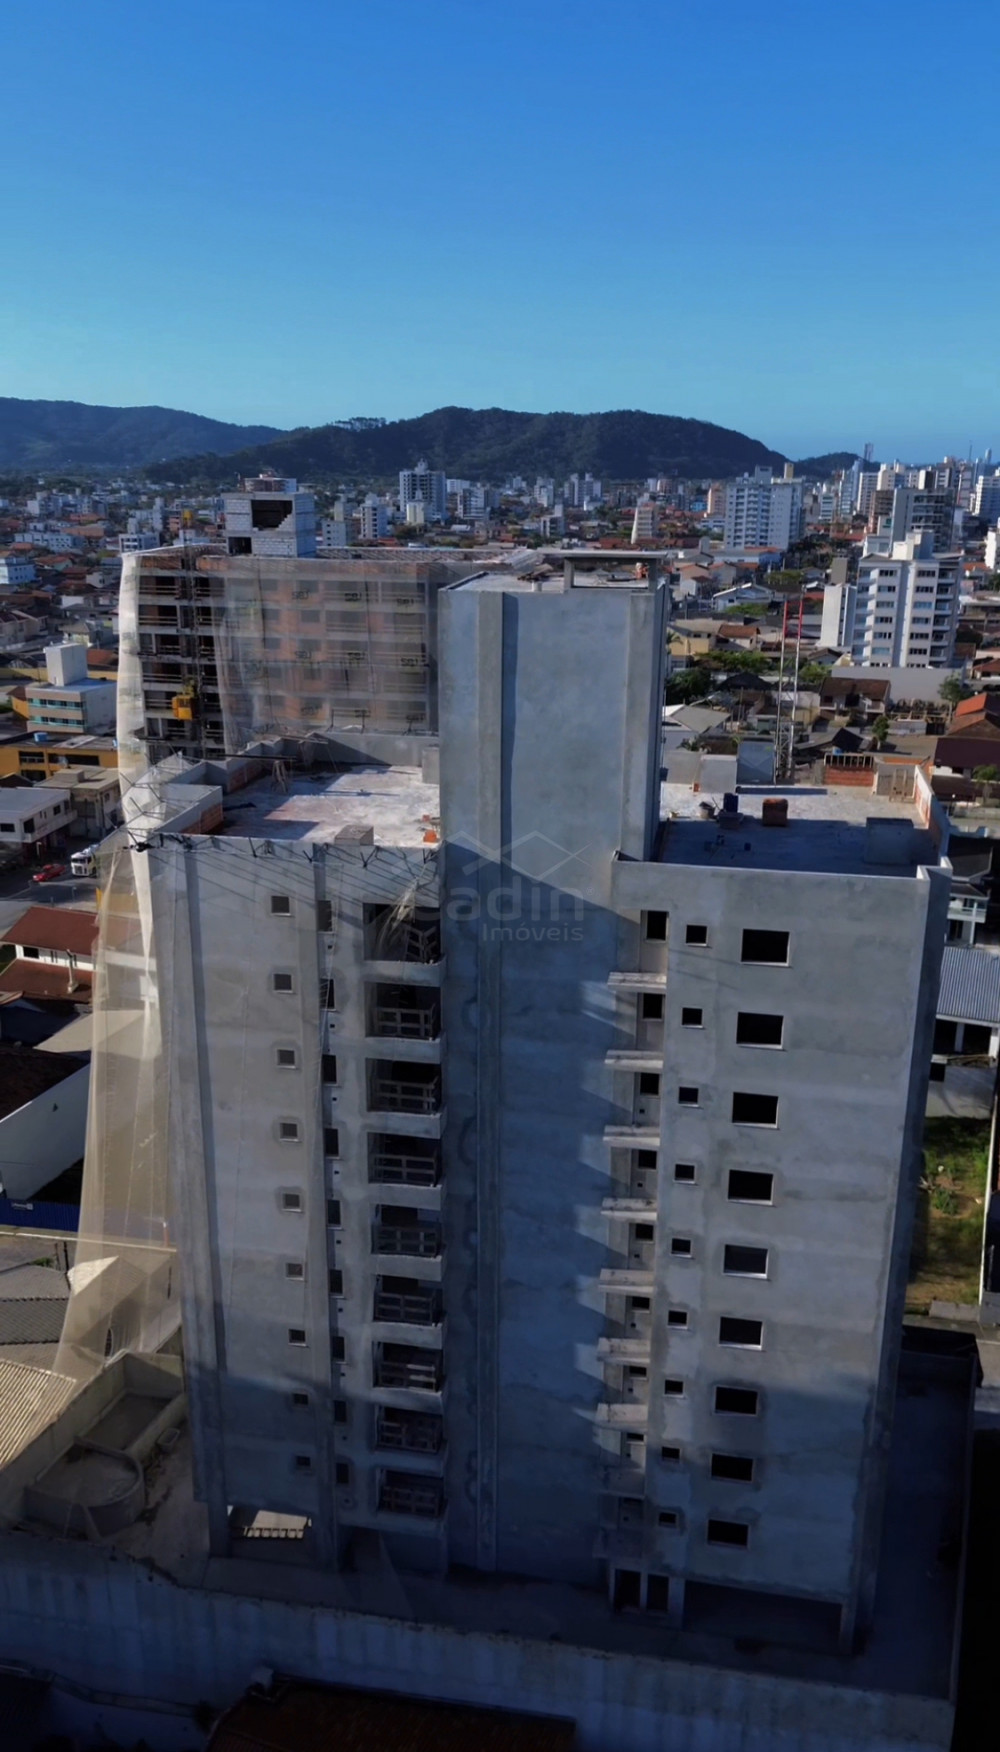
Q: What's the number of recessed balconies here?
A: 9